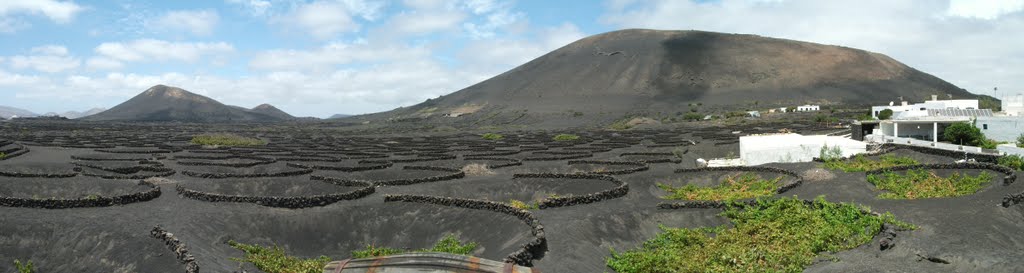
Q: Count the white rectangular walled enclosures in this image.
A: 1